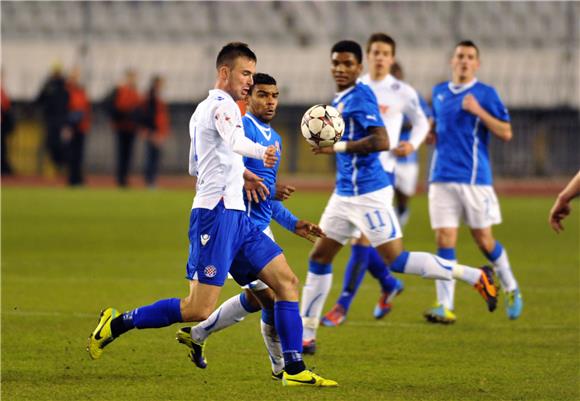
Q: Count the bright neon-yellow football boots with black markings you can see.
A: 2